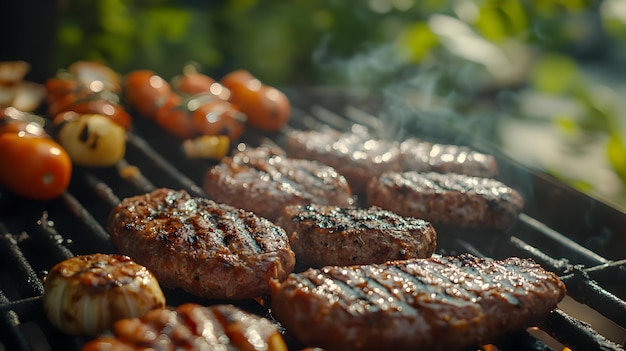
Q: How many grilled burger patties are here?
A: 7